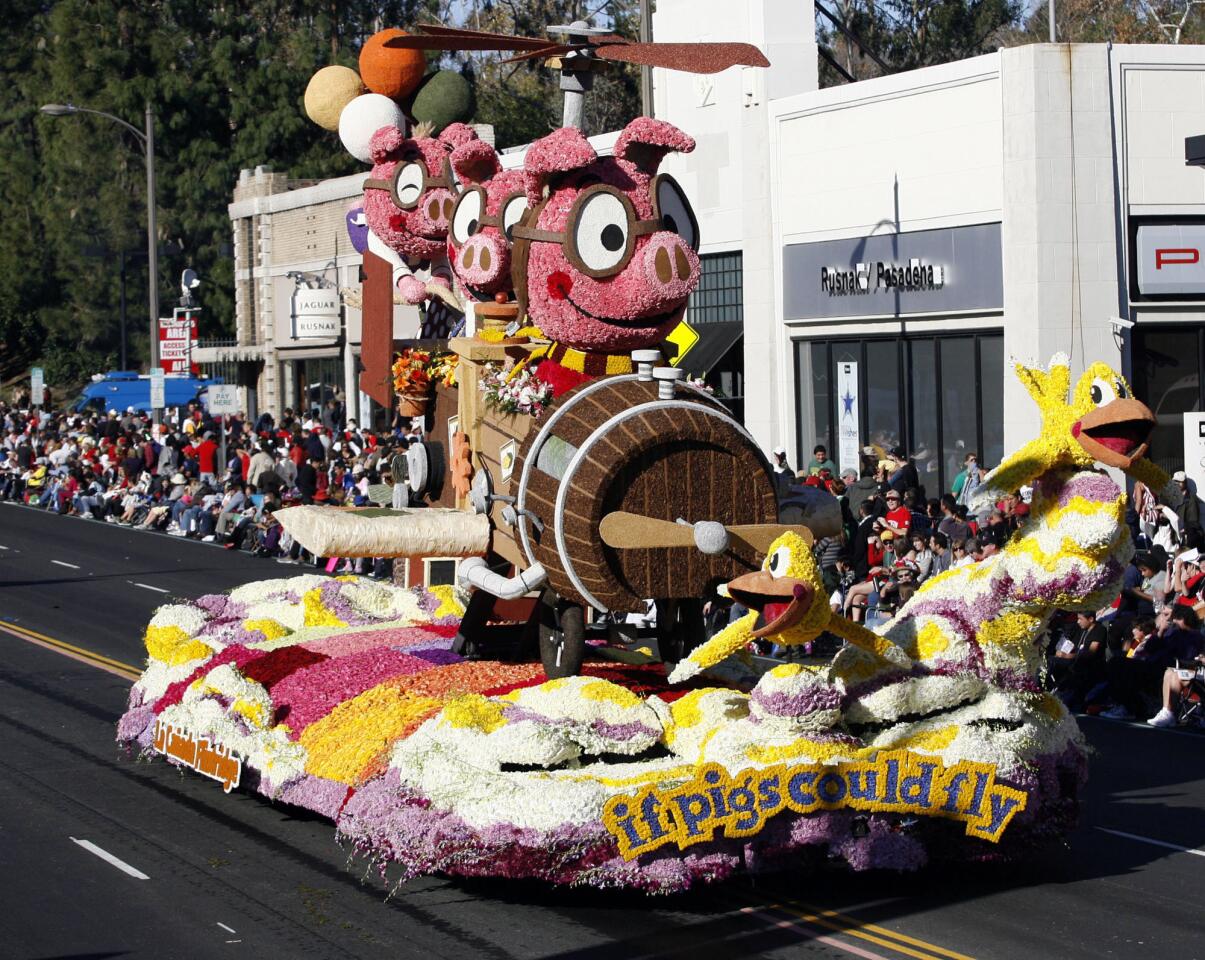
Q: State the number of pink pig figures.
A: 3